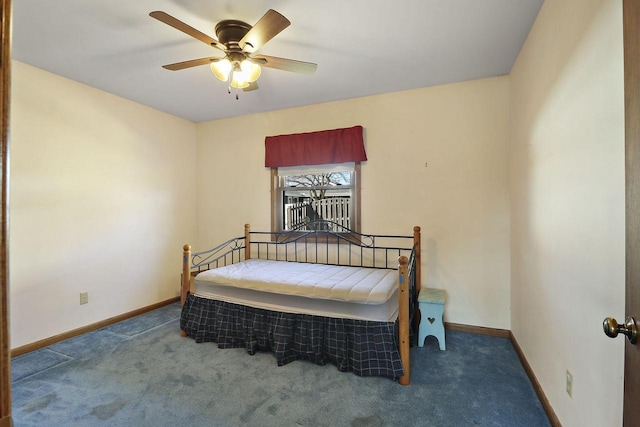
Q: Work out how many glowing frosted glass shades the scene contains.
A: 3